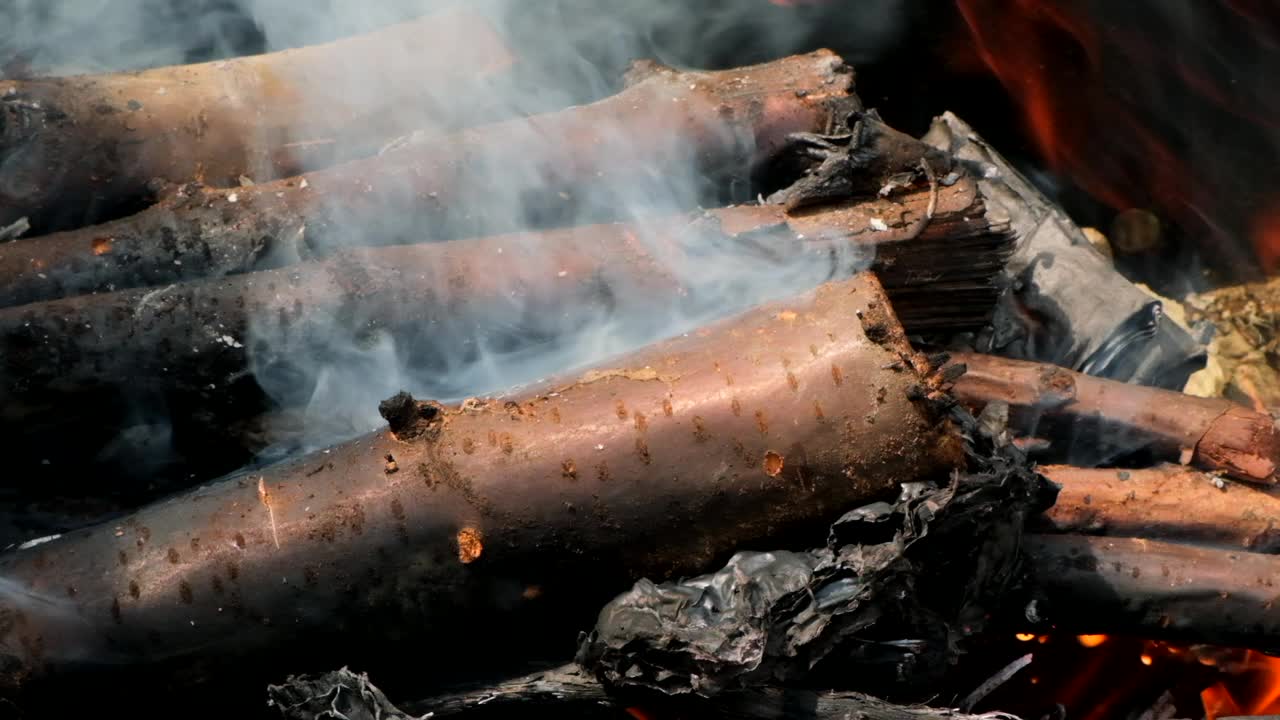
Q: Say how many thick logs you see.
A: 4